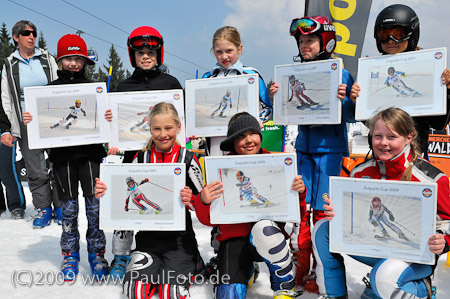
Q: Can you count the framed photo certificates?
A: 8